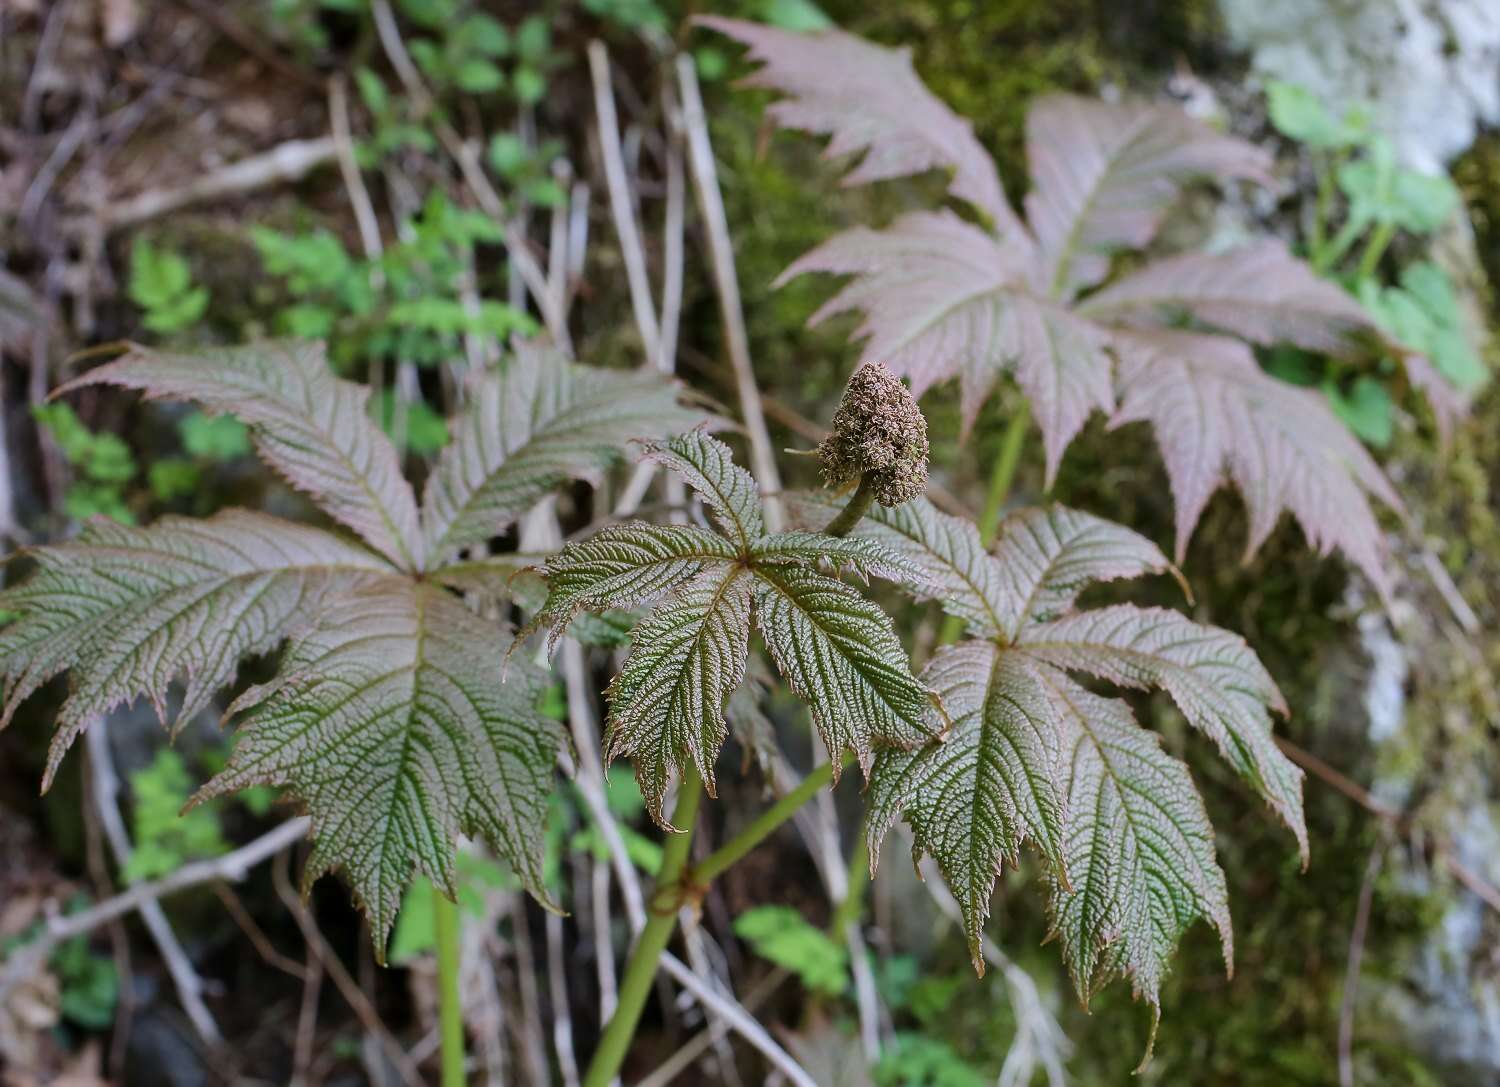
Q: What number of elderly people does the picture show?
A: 0